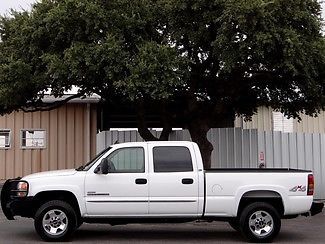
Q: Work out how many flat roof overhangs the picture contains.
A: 1